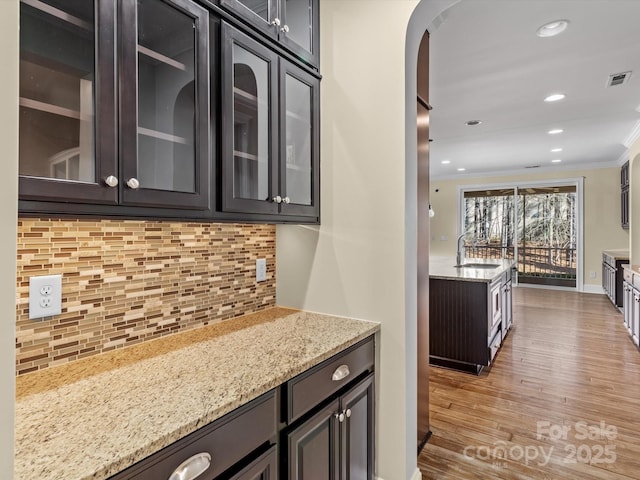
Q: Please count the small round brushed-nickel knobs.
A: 8